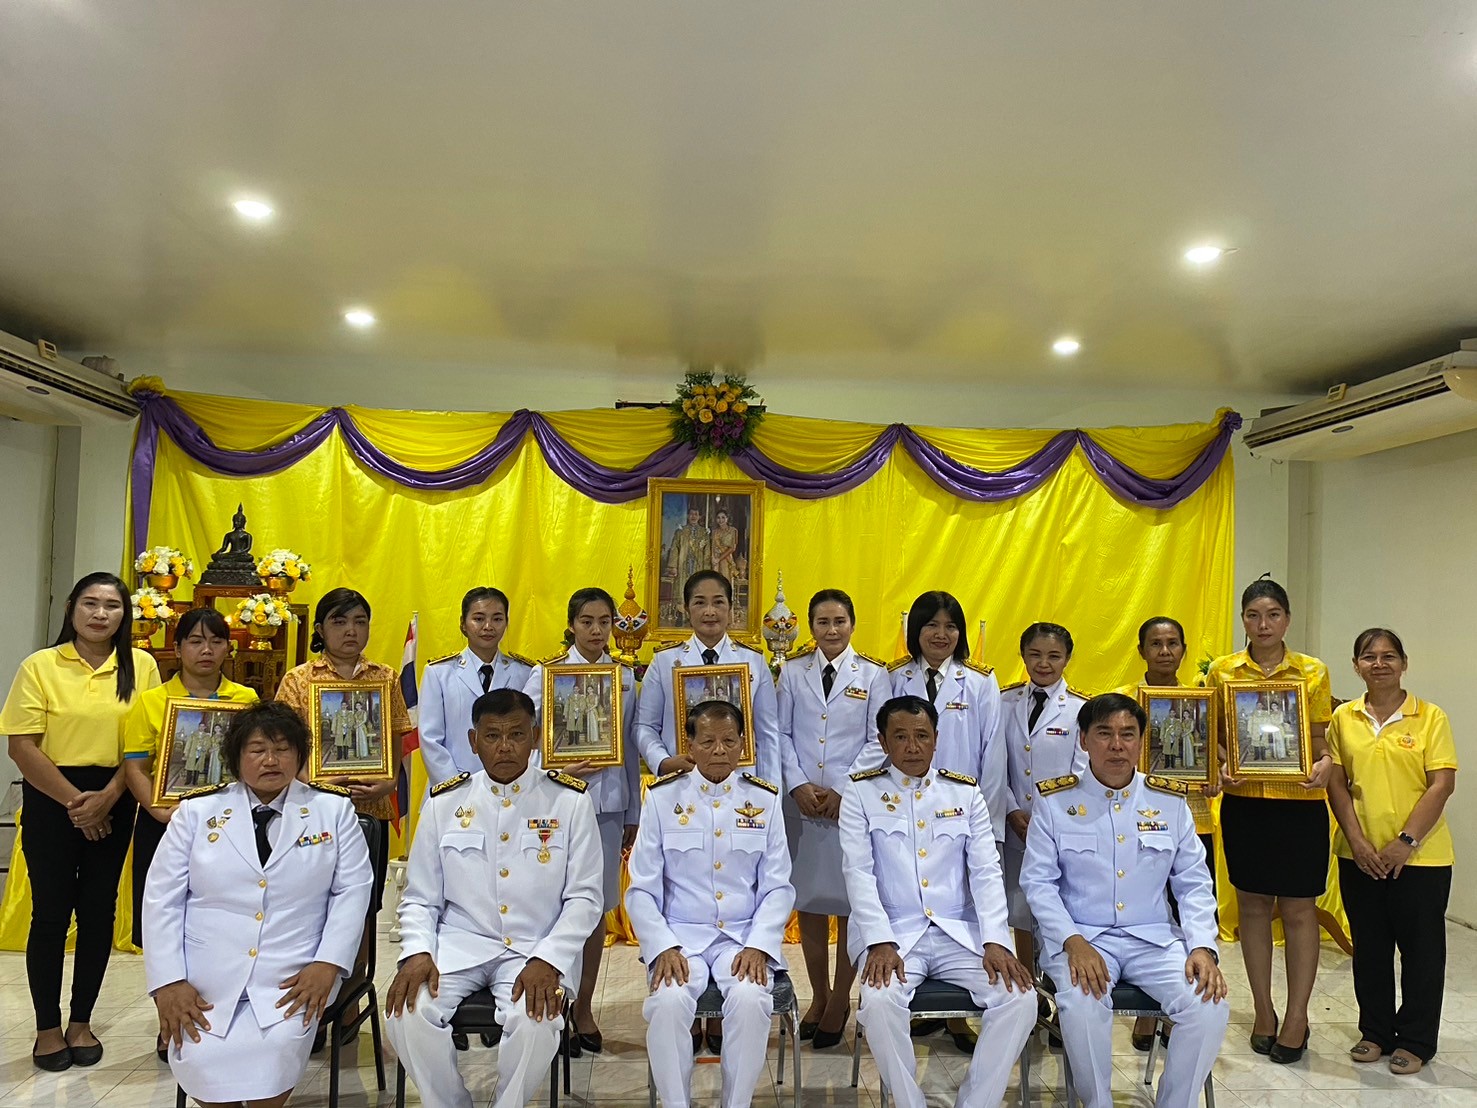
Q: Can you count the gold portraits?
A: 7